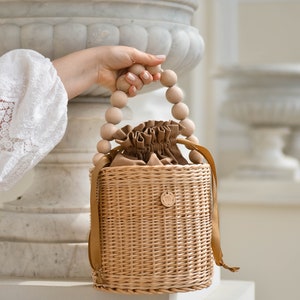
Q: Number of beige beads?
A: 14